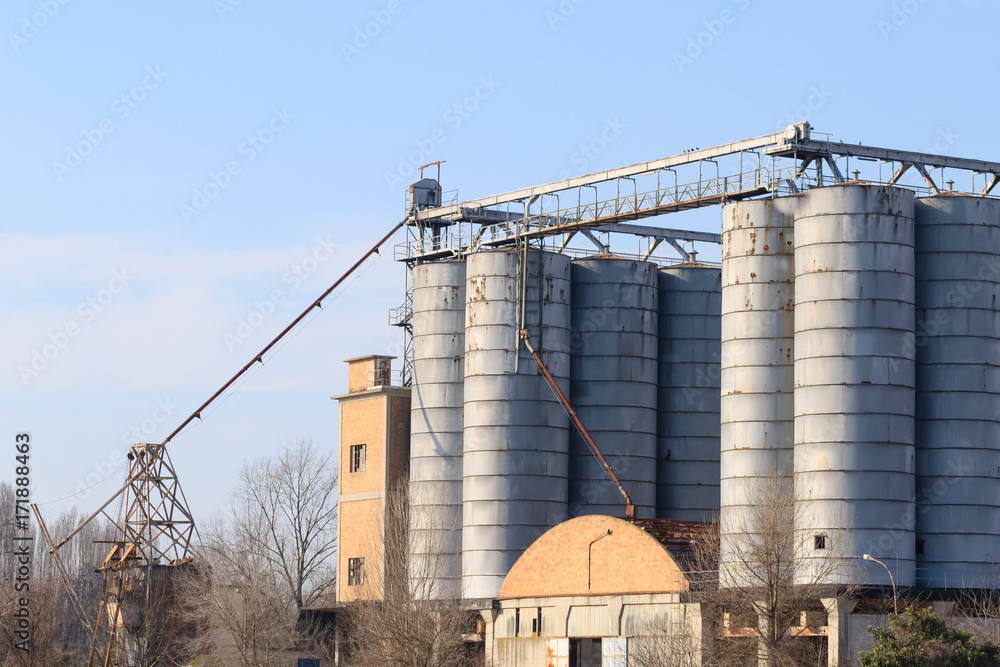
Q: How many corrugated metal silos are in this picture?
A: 7